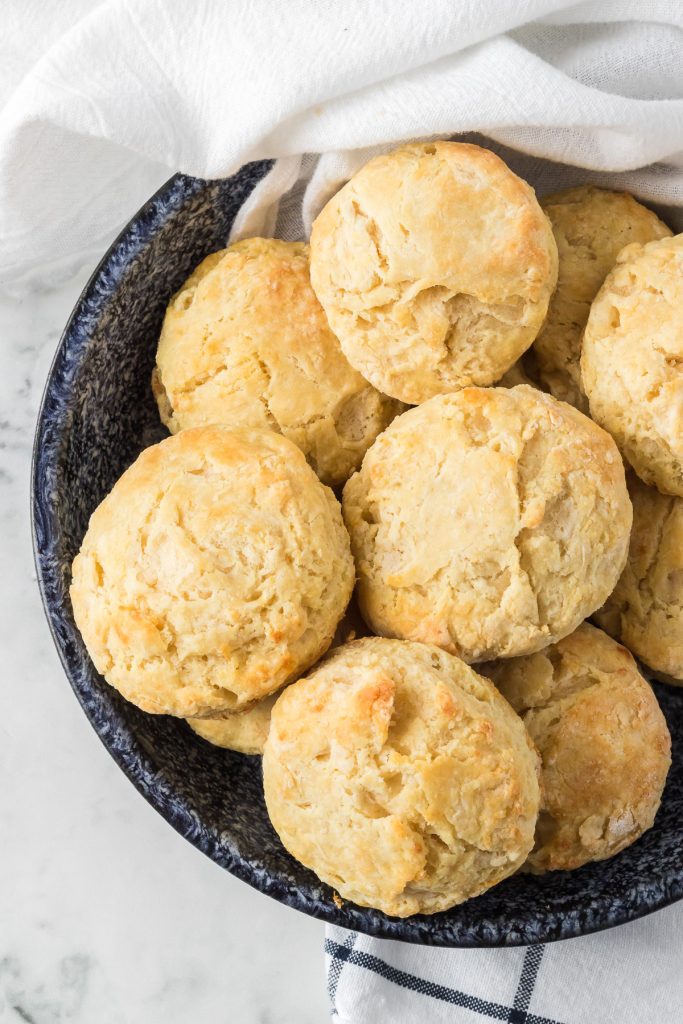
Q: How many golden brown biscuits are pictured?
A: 10